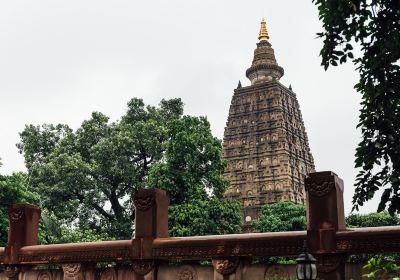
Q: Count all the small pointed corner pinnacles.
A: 2